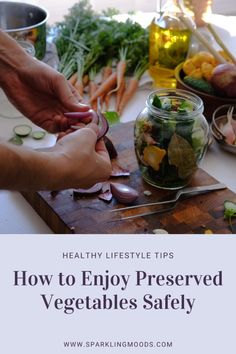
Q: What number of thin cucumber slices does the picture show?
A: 3